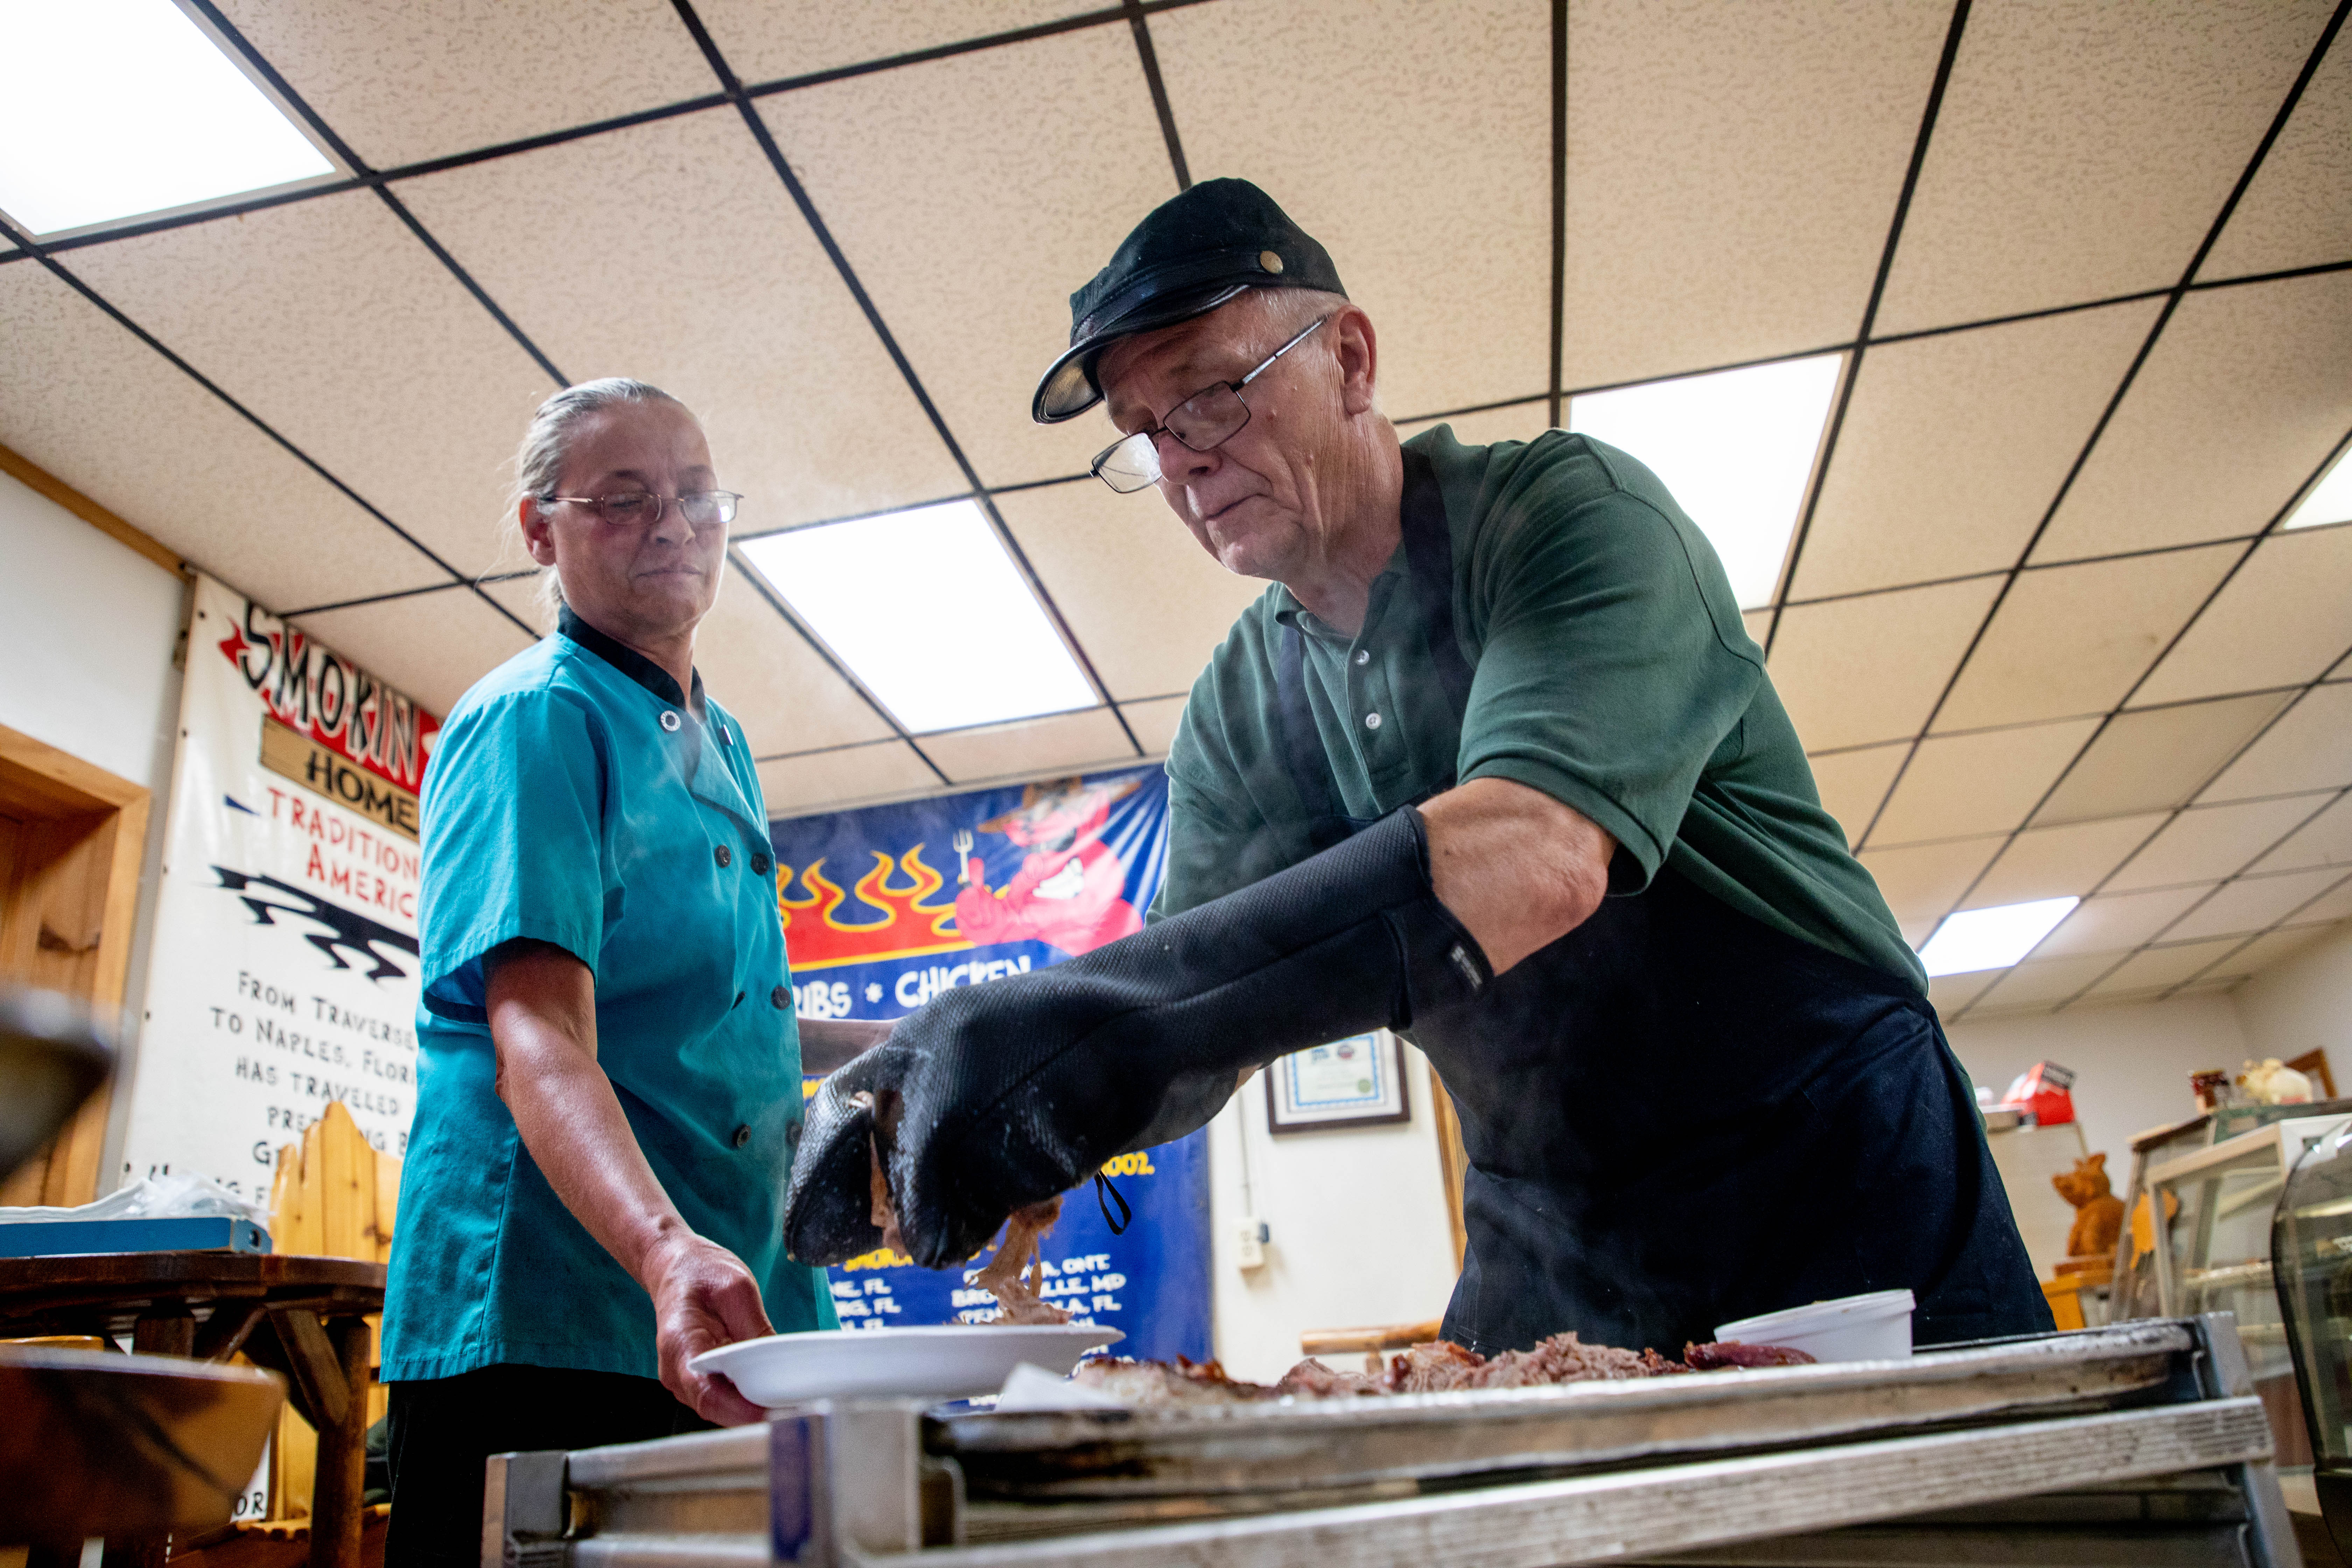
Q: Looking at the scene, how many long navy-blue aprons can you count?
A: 1